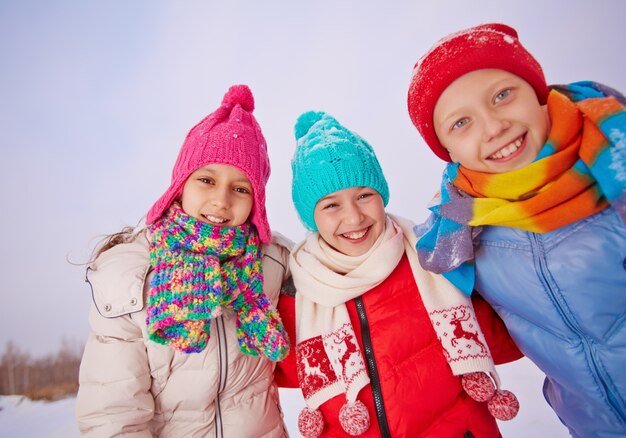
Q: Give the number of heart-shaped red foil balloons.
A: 0